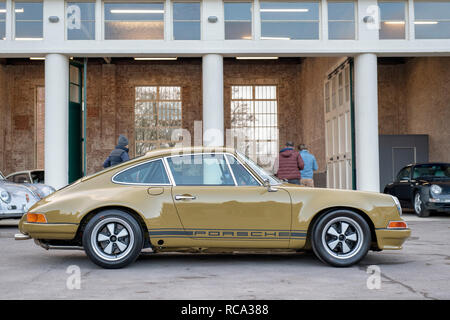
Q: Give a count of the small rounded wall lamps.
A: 3